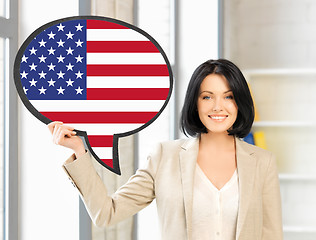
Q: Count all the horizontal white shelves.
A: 4